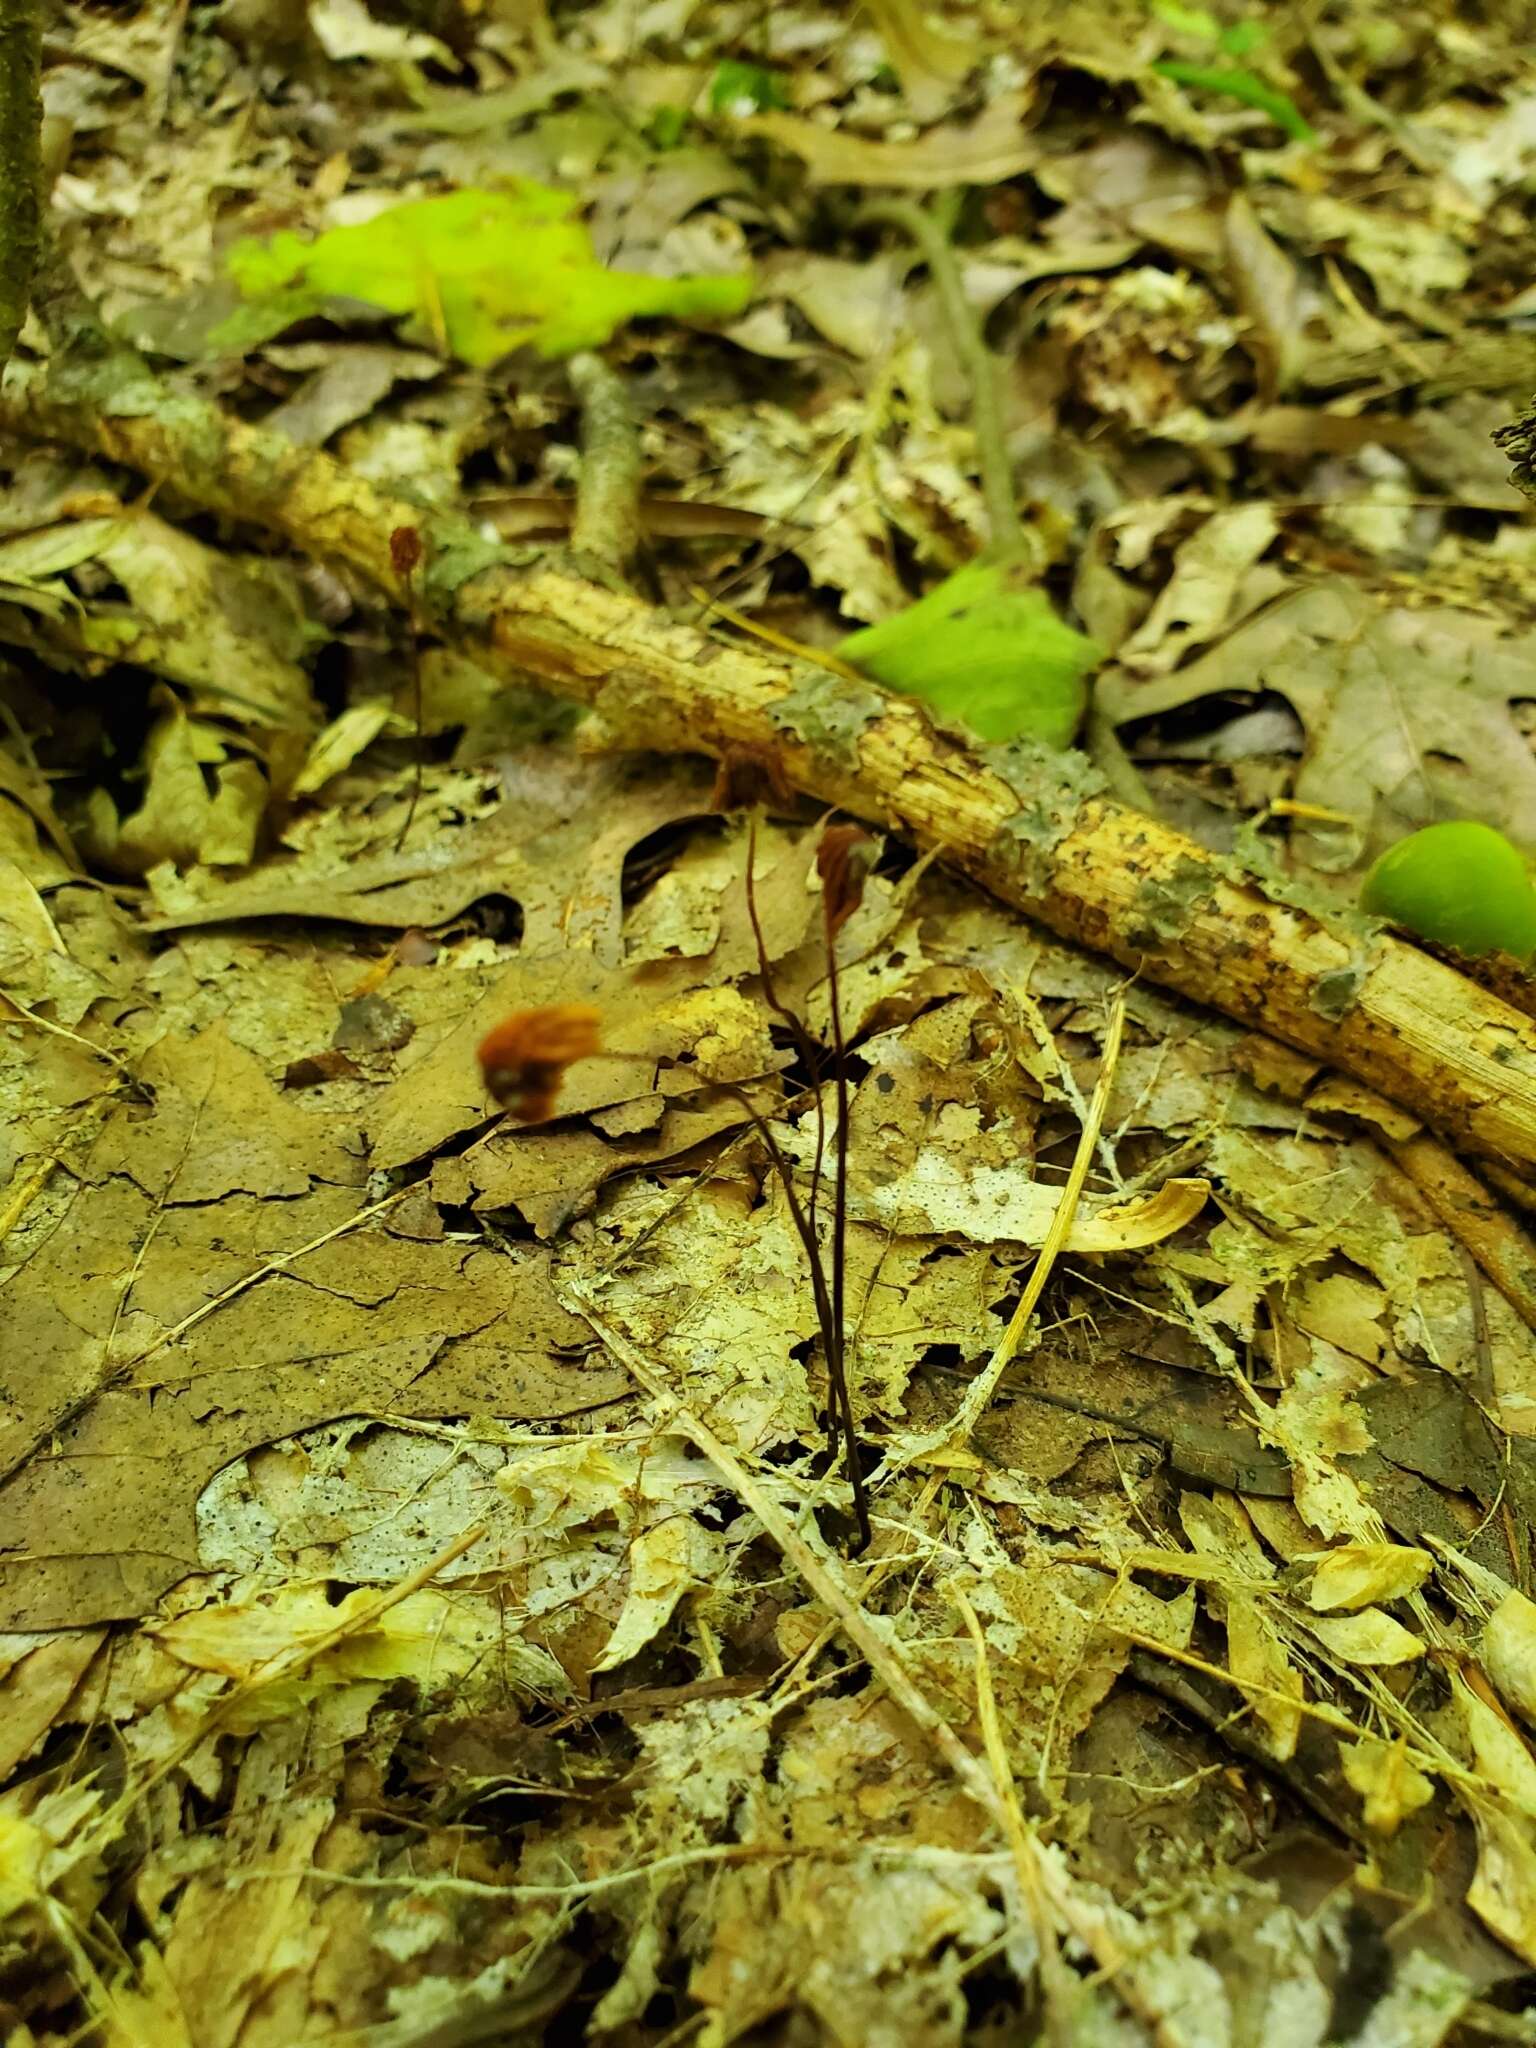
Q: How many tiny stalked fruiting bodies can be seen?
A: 4